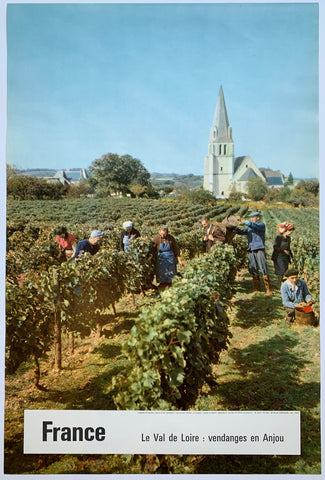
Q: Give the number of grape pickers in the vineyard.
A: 8